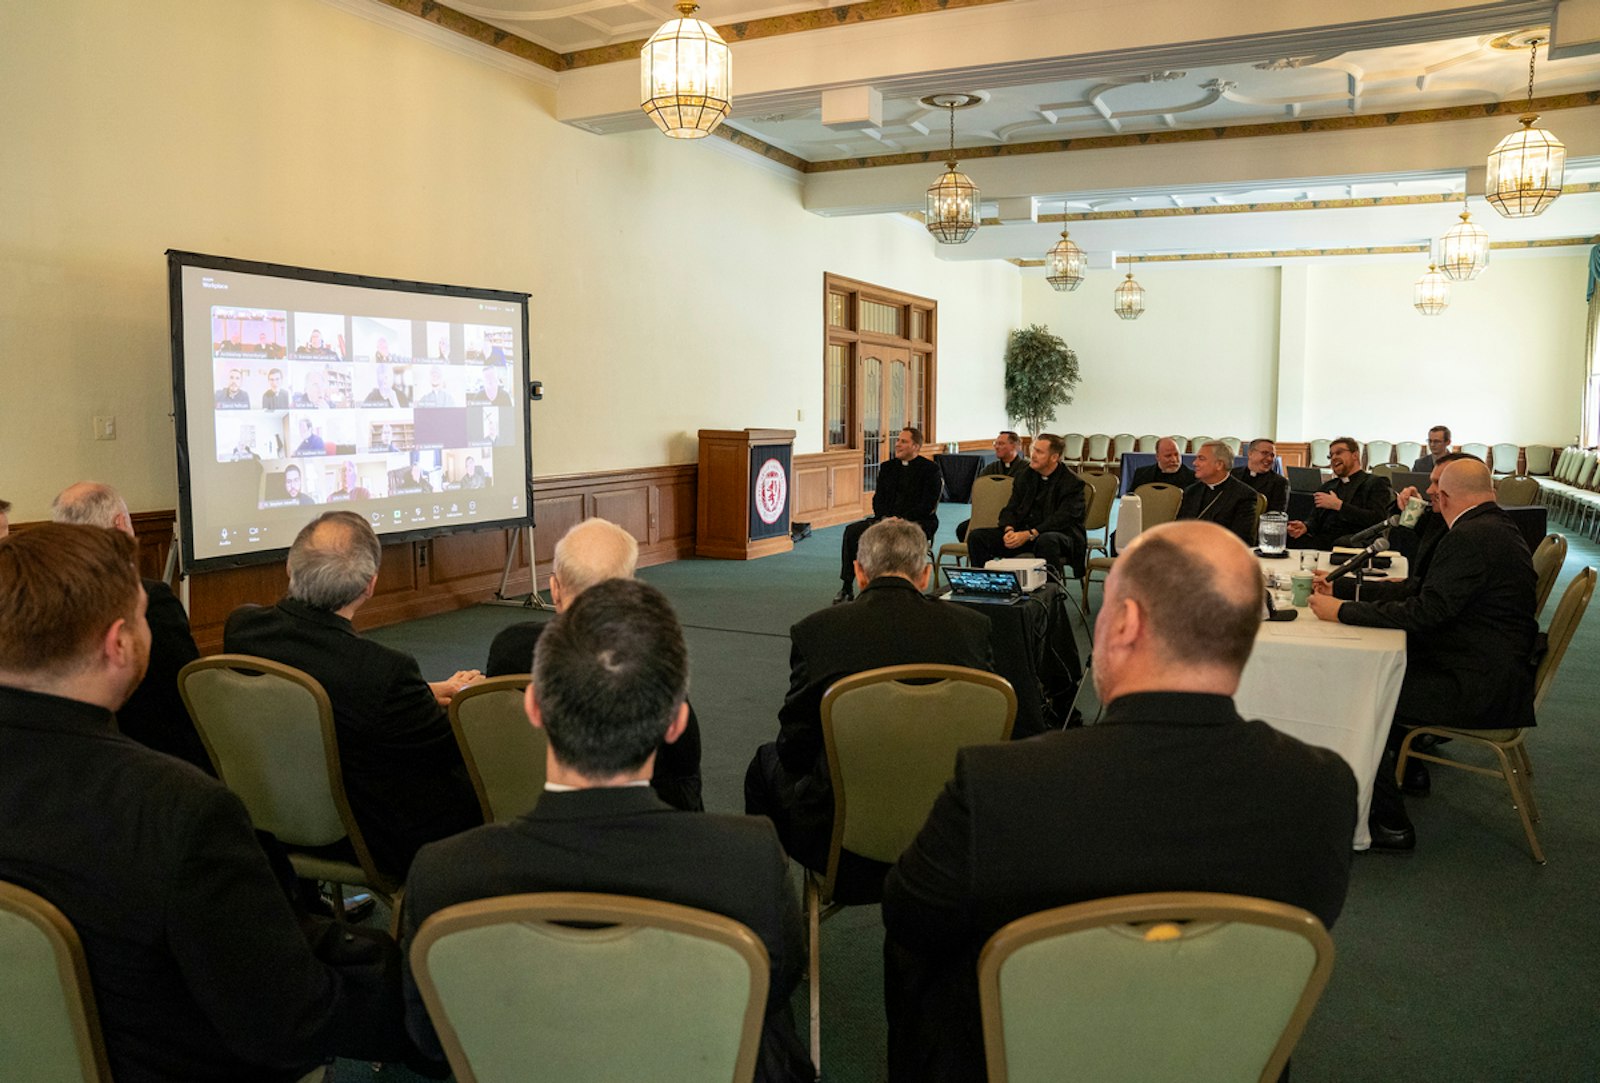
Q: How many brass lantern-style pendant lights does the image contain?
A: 7